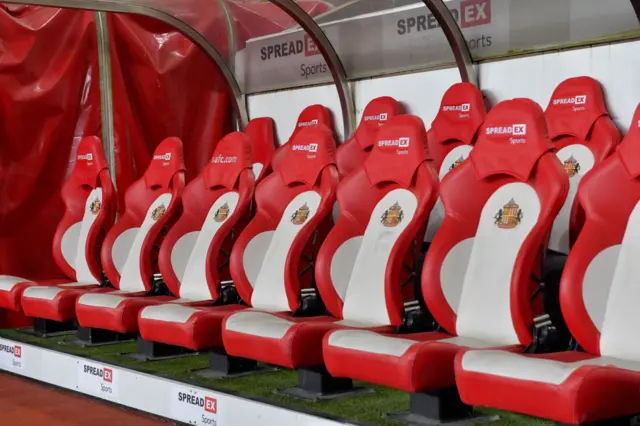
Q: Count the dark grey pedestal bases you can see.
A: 6